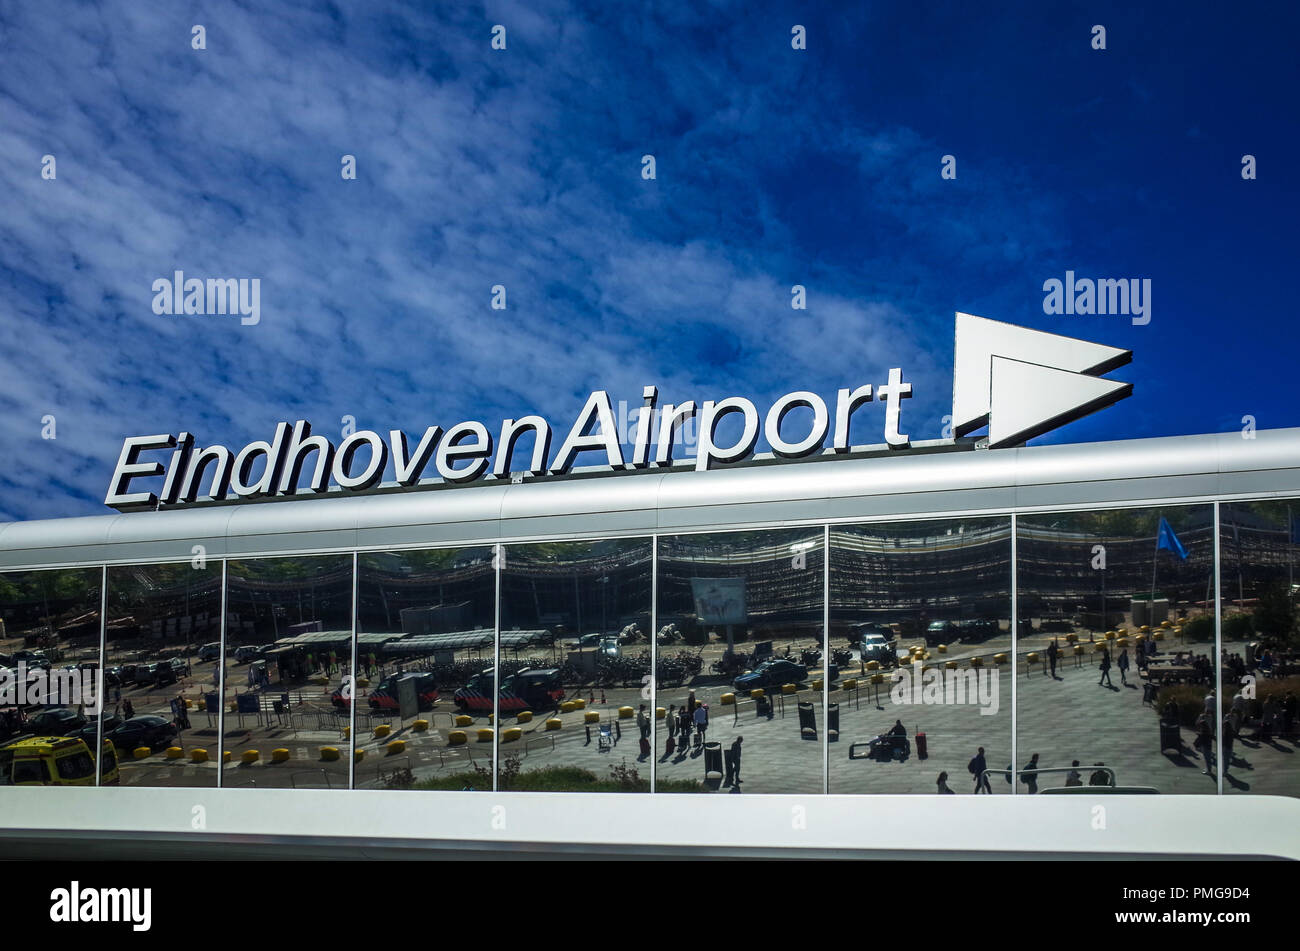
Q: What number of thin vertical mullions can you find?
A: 8